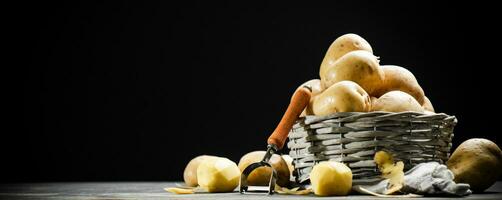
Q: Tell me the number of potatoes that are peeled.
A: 2